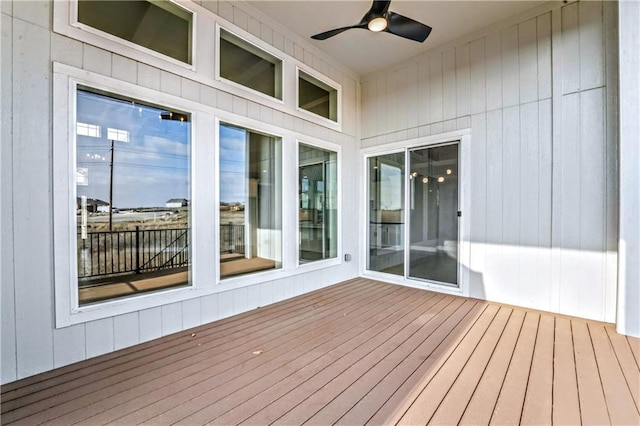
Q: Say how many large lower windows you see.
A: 3